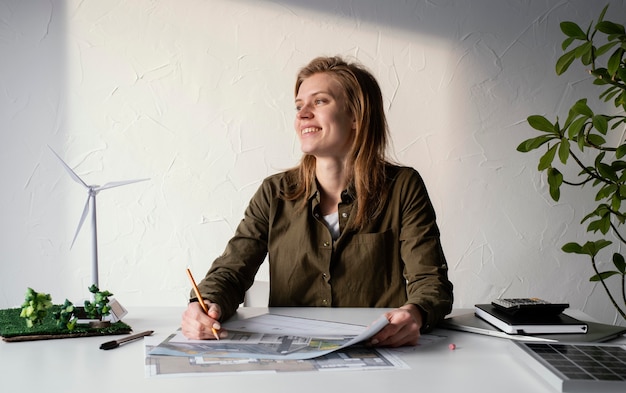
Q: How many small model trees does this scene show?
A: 3